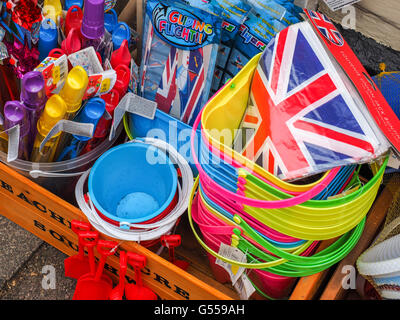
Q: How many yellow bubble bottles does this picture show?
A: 3